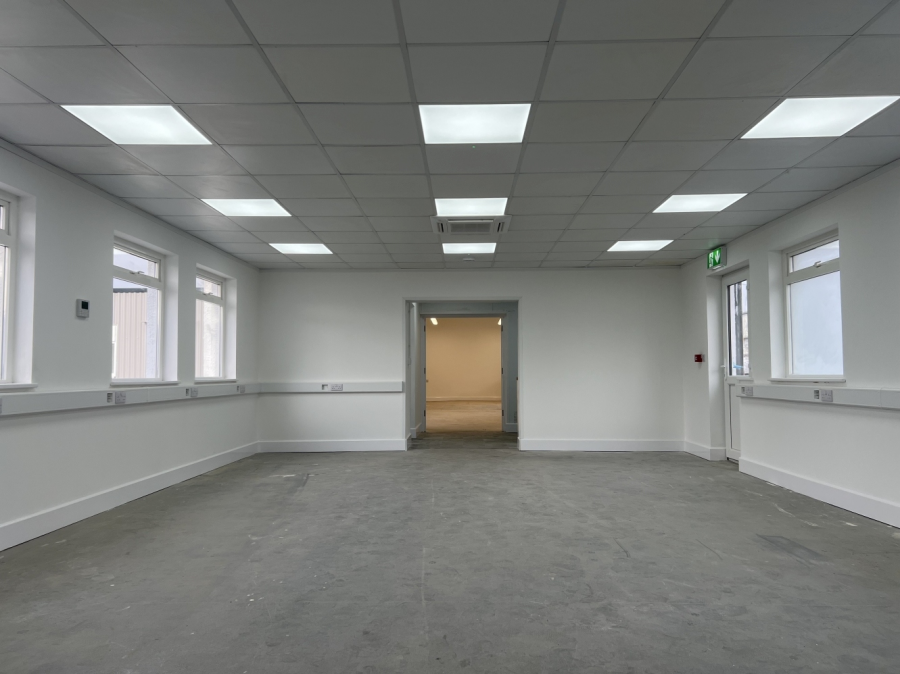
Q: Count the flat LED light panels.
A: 9